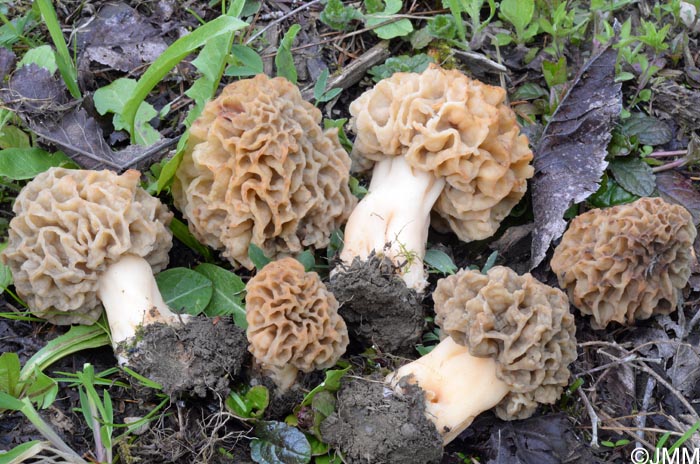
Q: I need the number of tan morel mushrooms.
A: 6